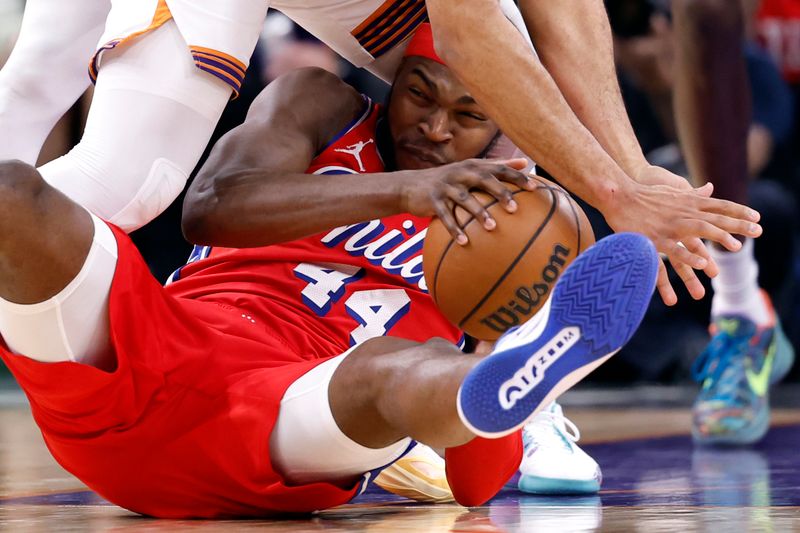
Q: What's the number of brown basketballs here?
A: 1